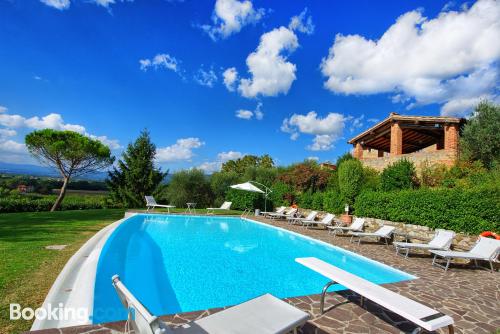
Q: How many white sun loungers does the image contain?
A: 11